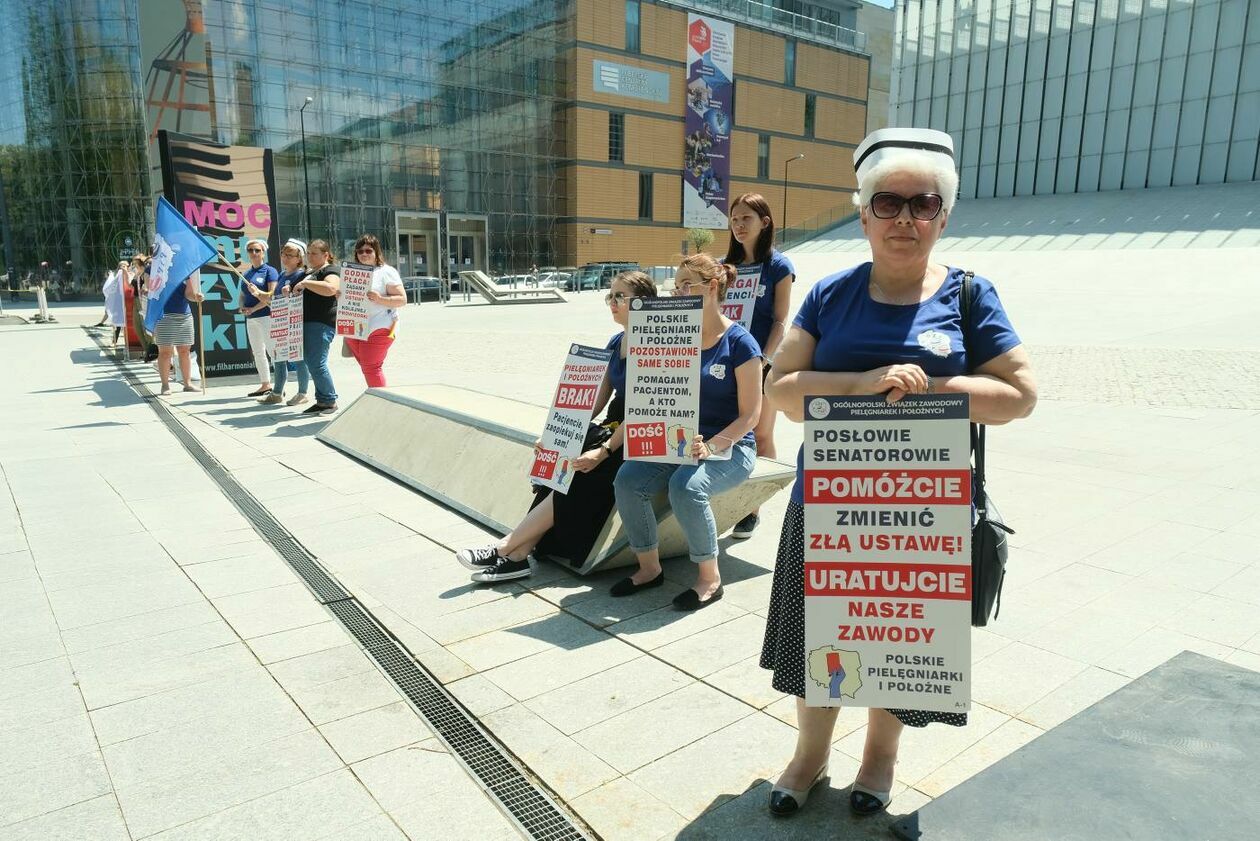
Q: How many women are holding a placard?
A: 7